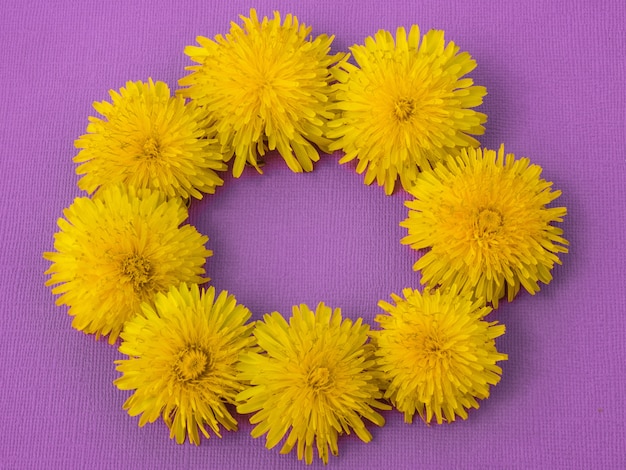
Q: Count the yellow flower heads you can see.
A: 8